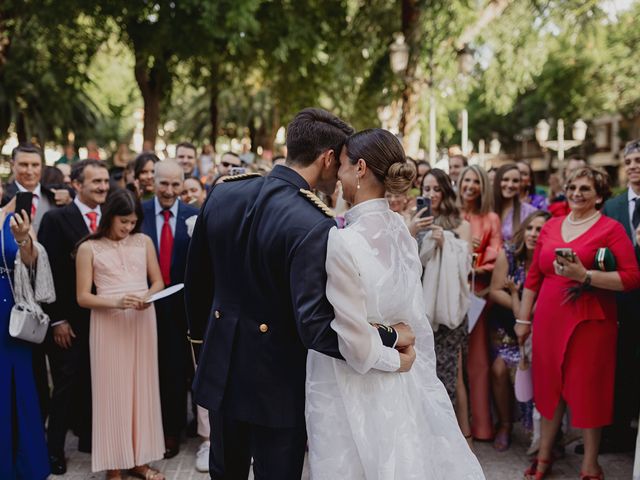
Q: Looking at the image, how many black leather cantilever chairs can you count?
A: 0